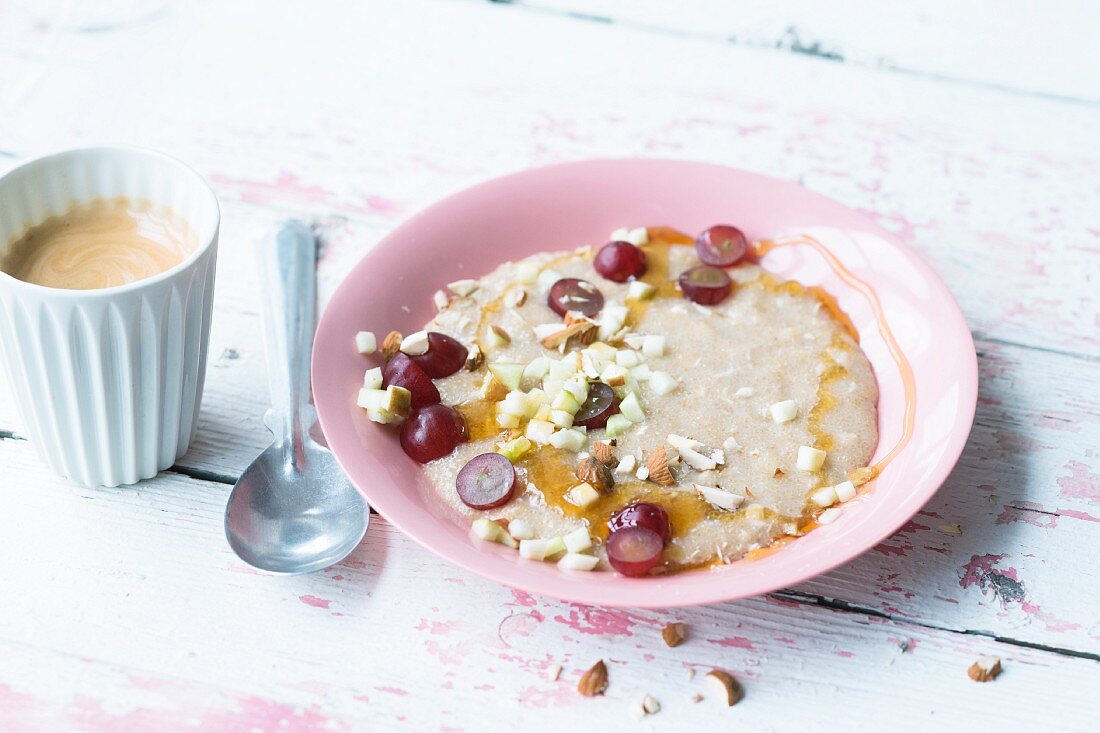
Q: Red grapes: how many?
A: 11